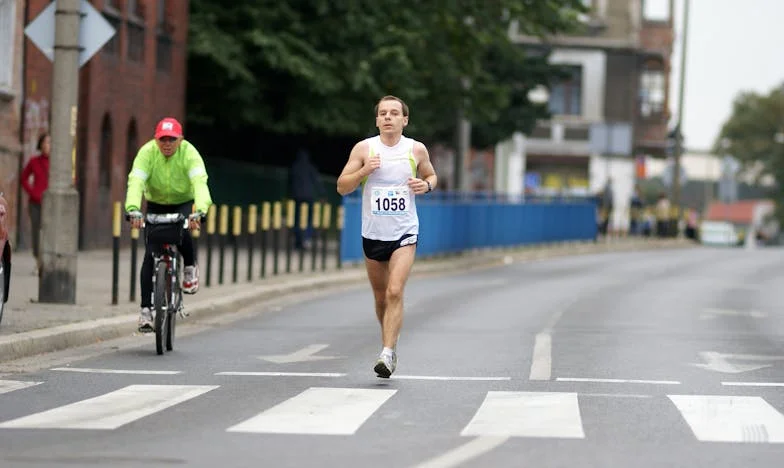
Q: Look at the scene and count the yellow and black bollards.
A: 14